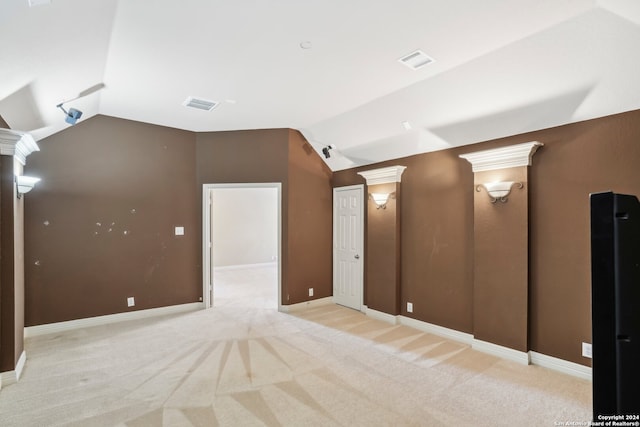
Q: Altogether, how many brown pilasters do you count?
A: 3